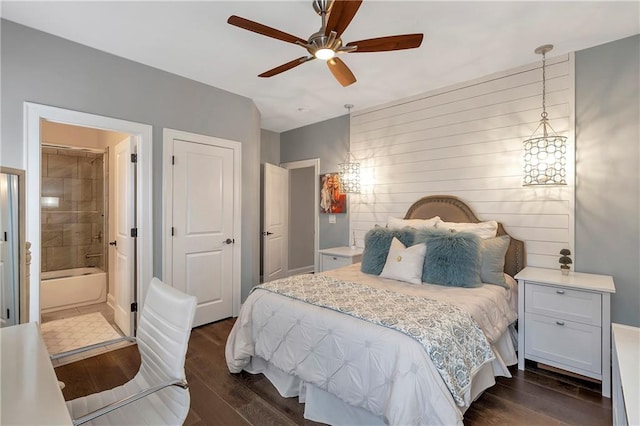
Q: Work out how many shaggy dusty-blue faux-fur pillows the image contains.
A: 2